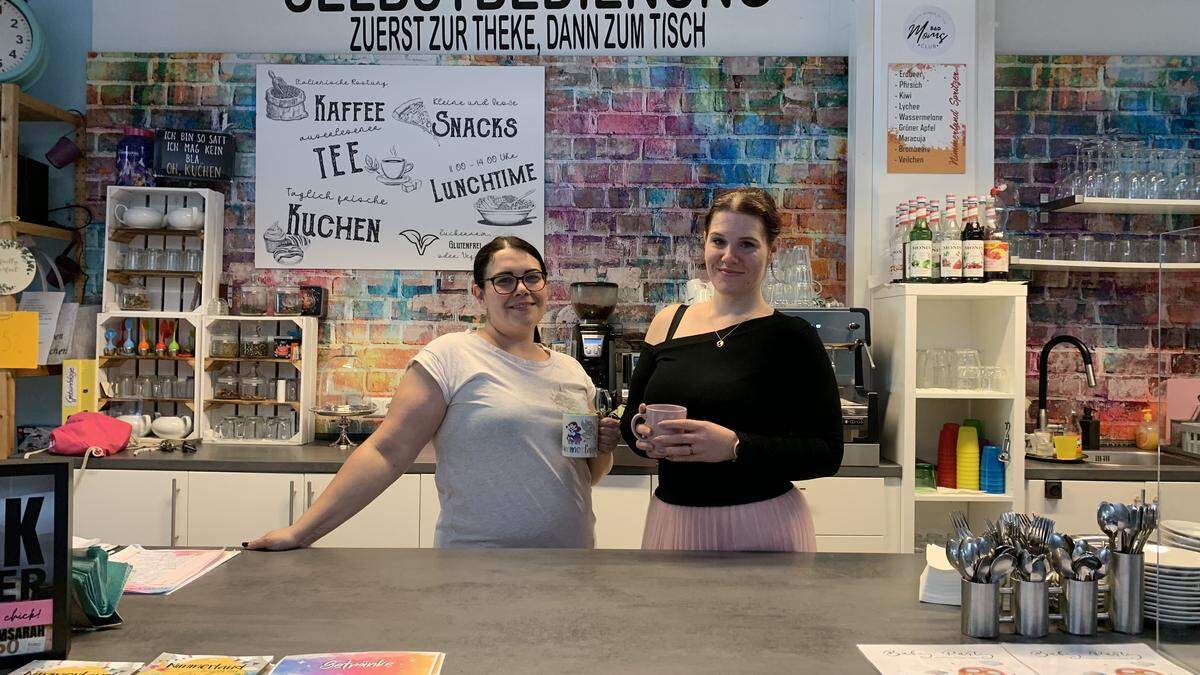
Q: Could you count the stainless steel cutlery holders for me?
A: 4